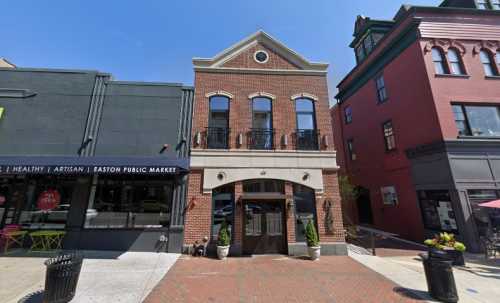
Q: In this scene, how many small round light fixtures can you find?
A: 2